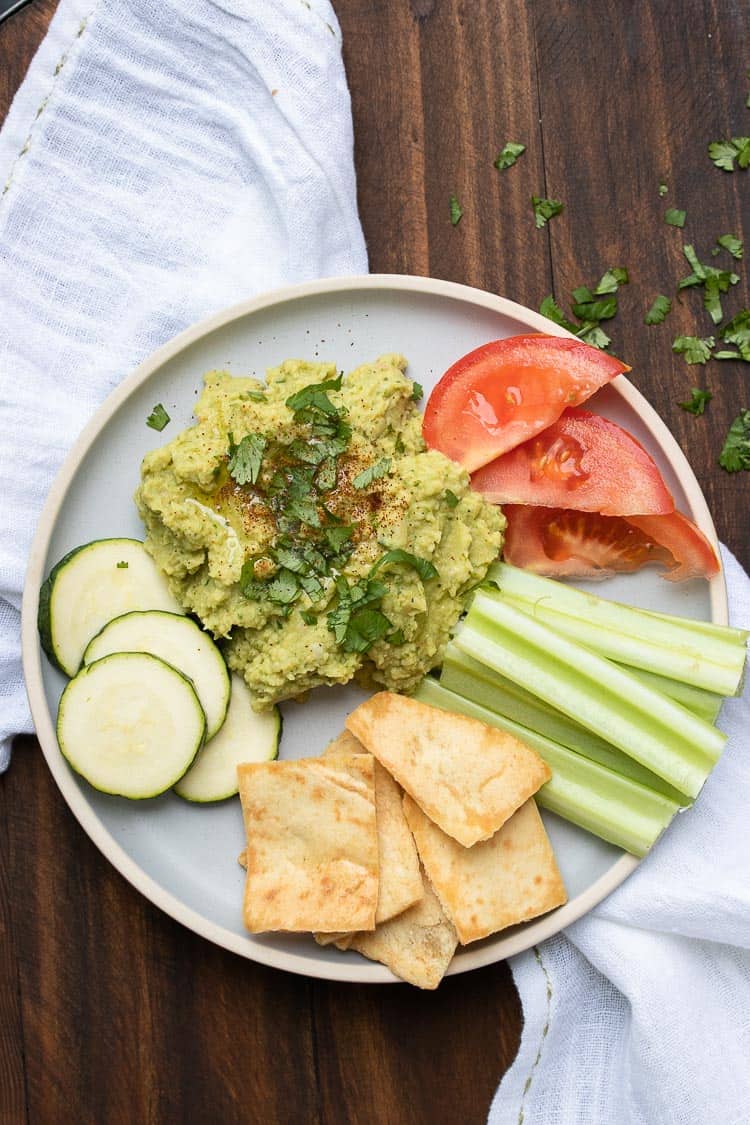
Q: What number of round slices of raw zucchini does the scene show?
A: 4